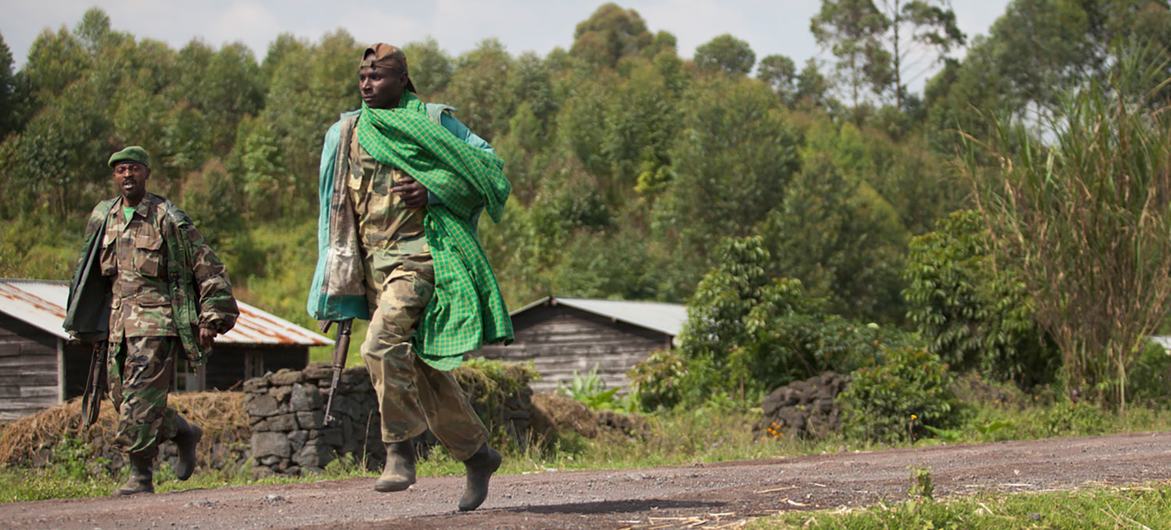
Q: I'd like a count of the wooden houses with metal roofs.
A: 2